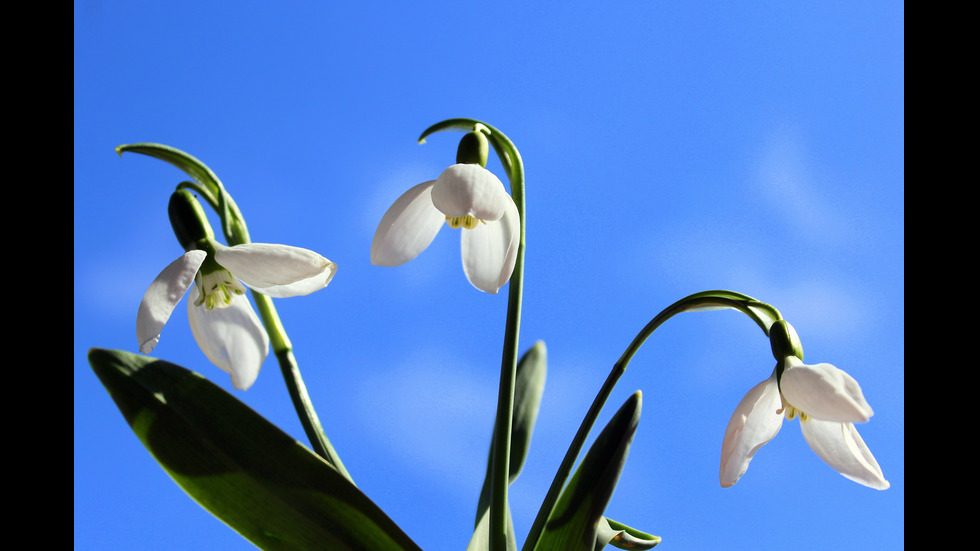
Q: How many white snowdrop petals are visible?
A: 9